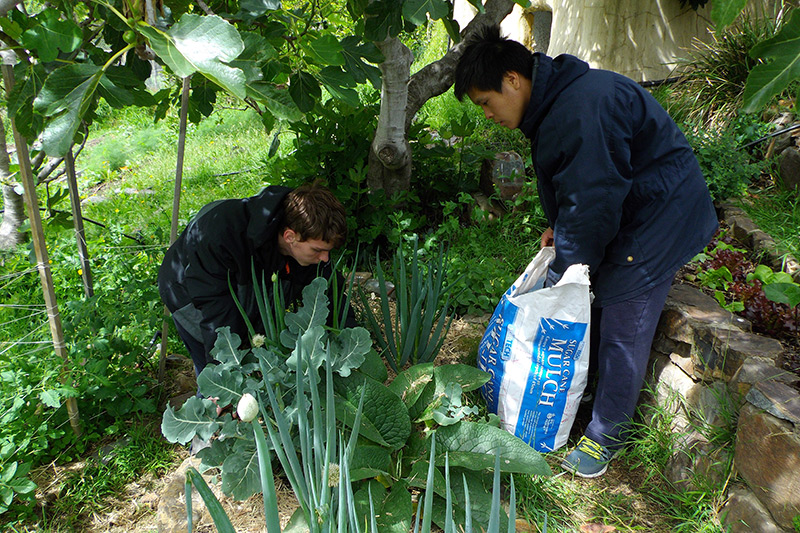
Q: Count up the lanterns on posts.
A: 0